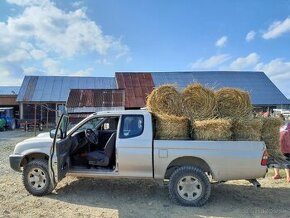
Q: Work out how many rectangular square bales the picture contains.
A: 4